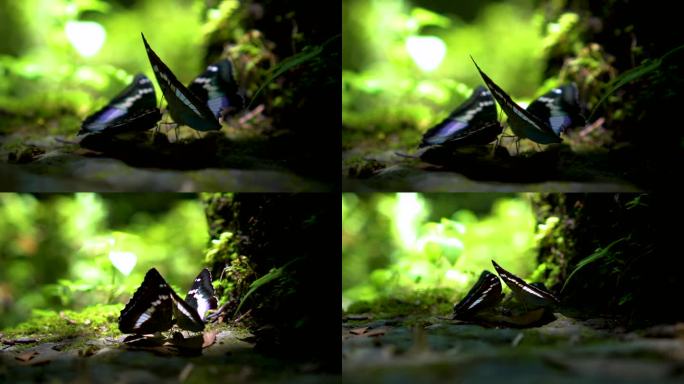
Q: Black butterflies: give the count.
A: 11